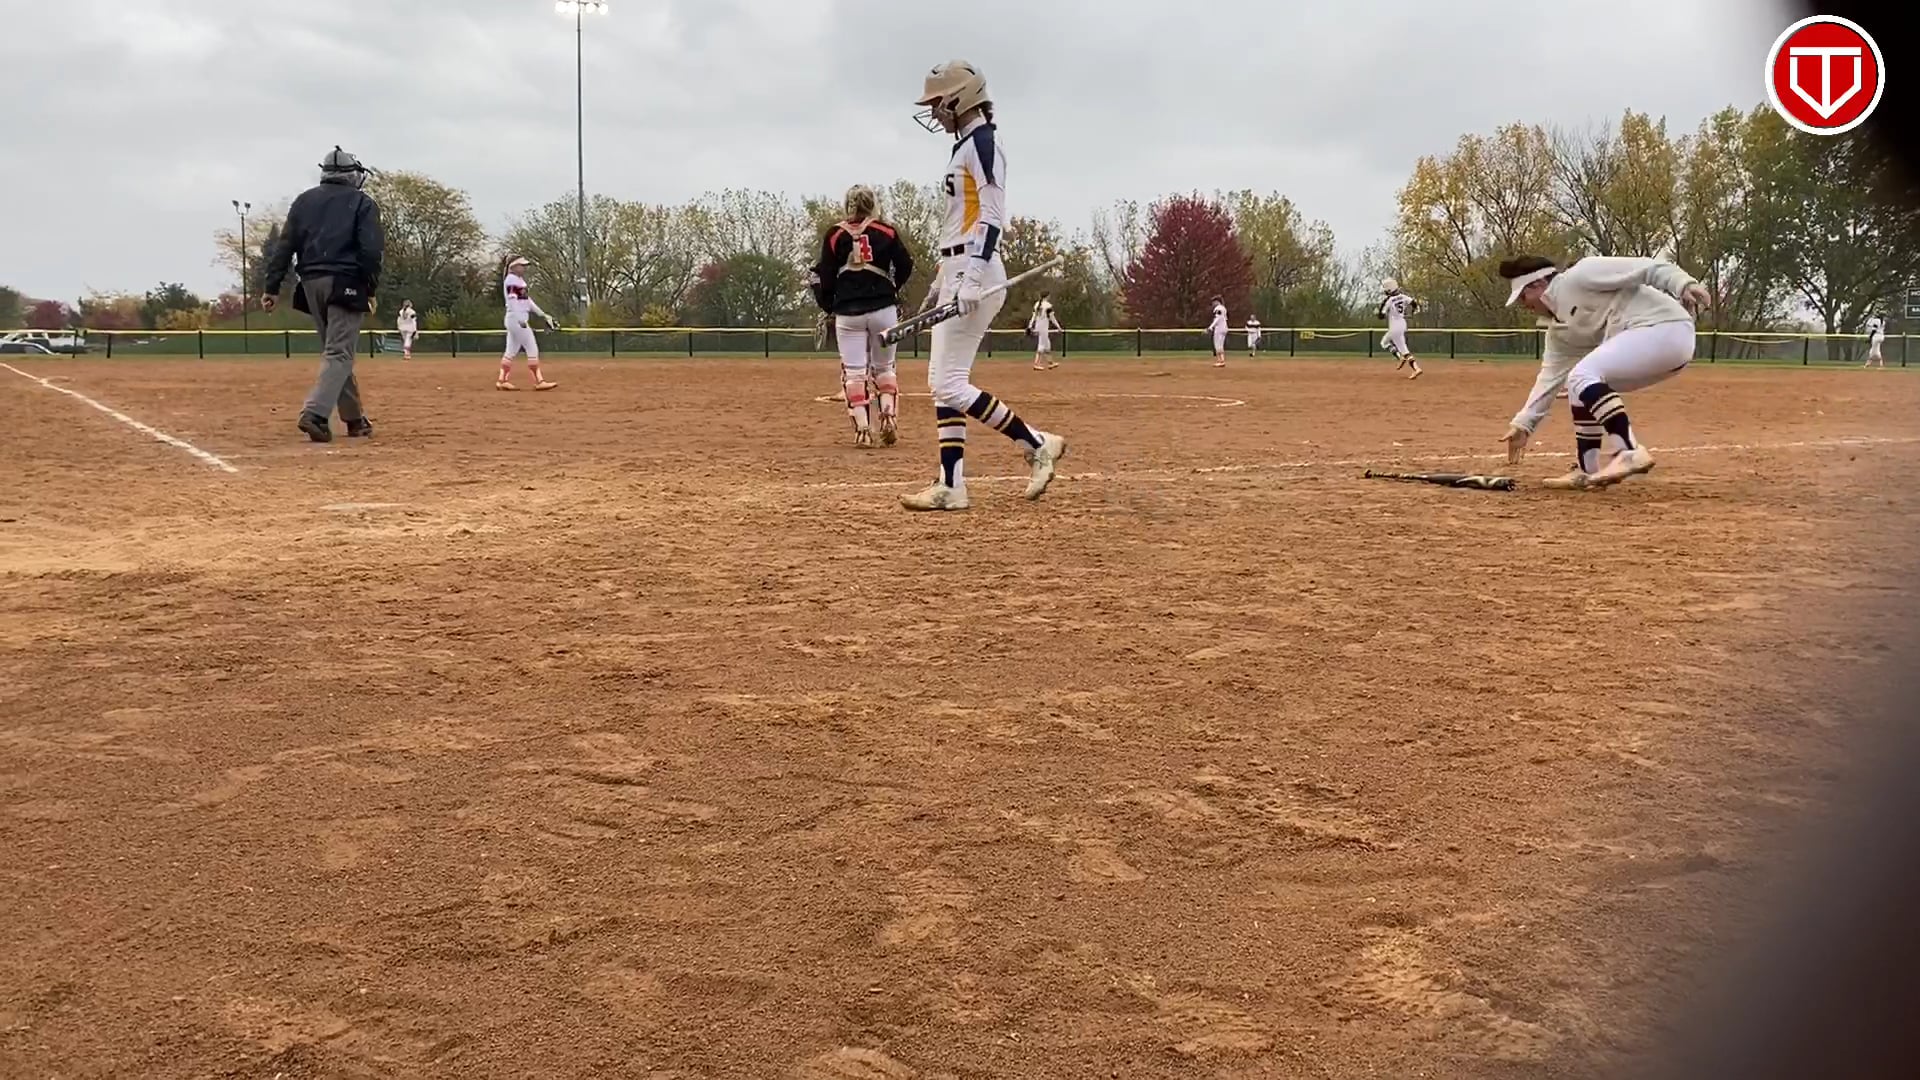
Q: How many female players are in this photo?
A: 10